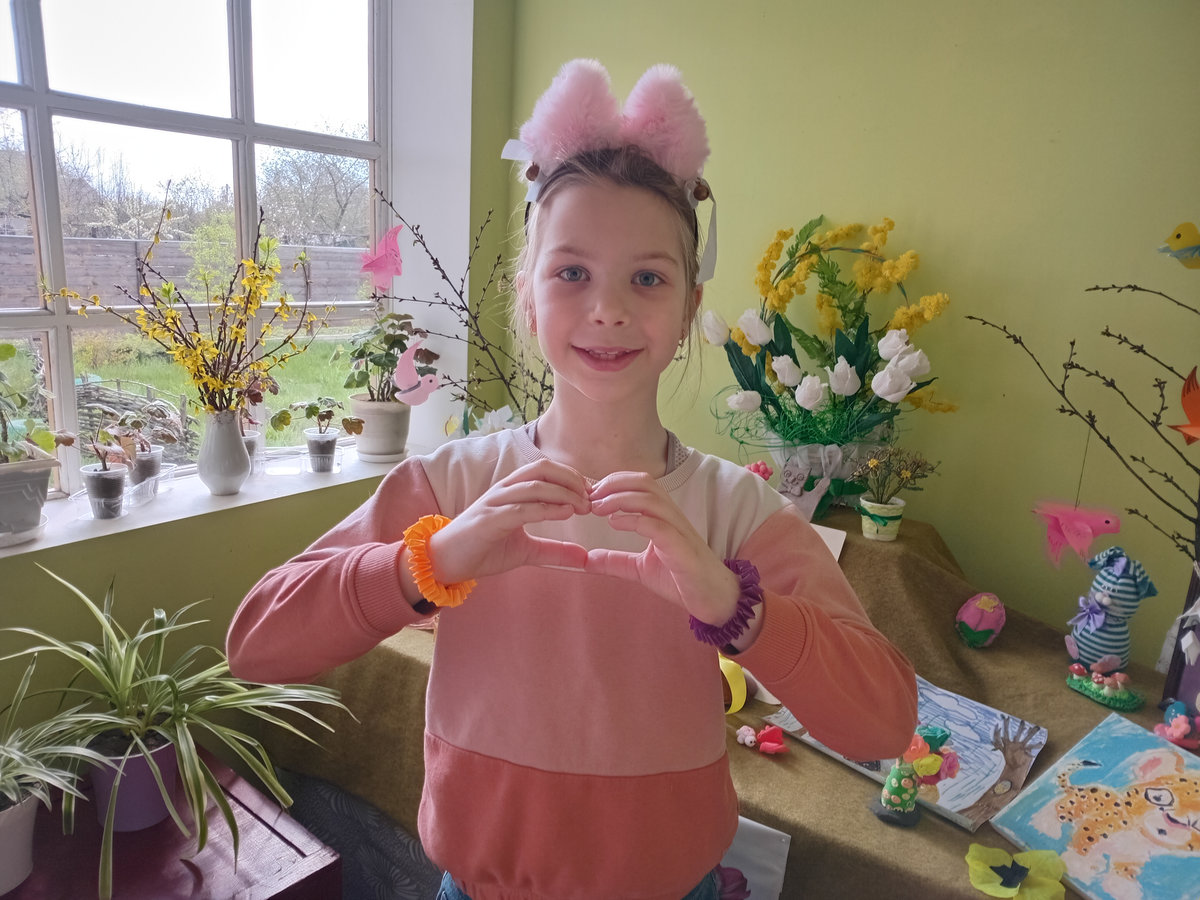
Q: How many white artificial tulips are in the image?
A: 9